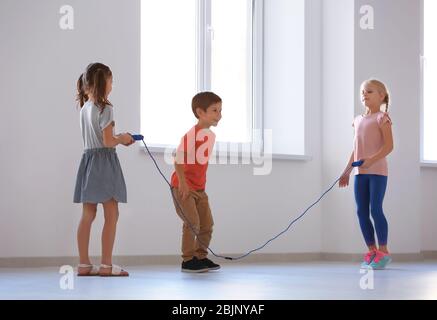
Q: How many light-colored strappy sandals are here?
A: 2